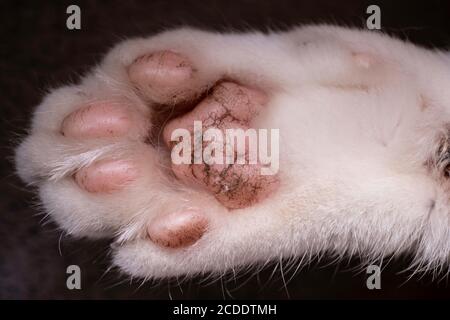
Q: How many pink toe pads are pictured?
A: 4